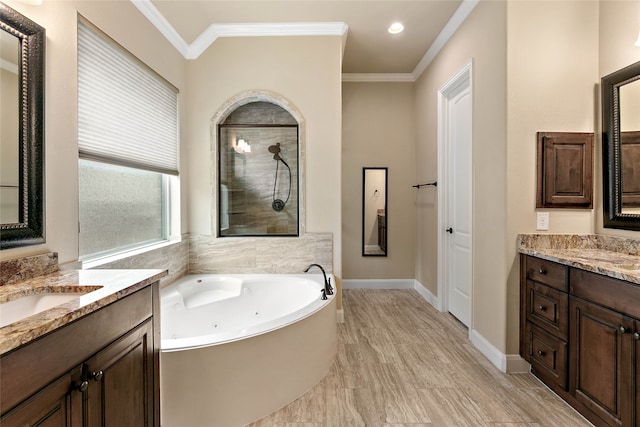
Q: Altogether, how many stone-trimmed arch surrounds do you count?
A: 1